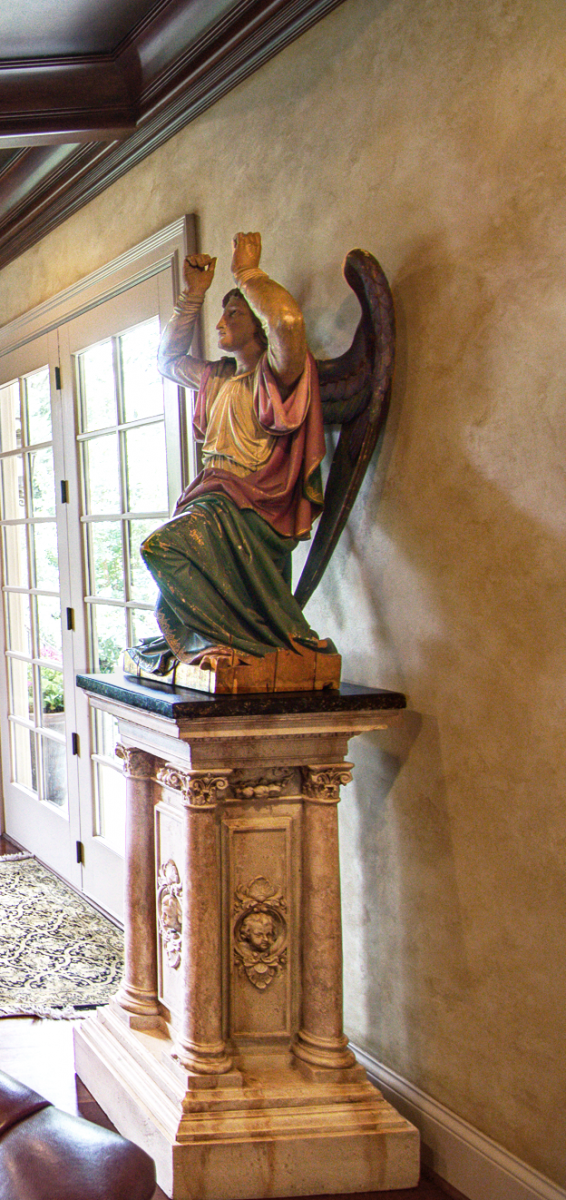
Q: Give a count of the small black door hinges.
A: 5